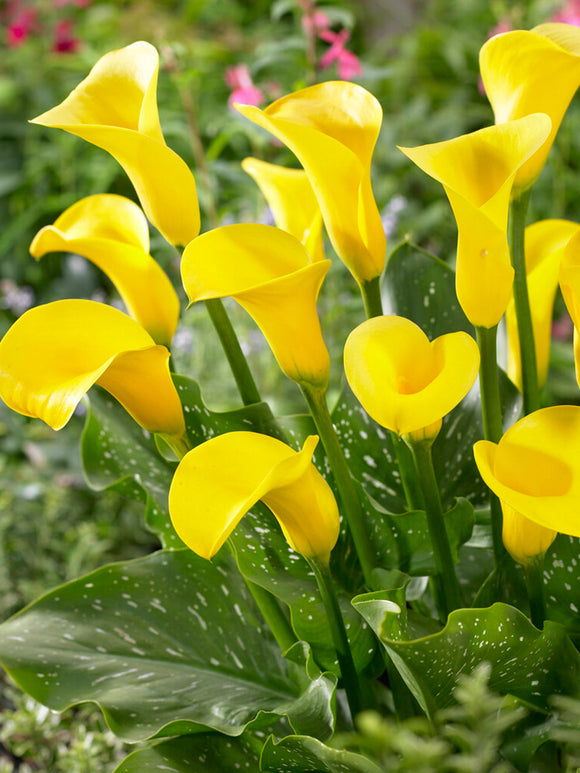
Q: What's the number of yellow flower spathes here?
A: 13